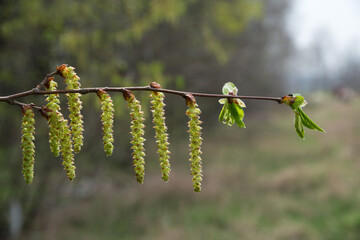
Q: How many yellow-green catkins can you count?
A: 8